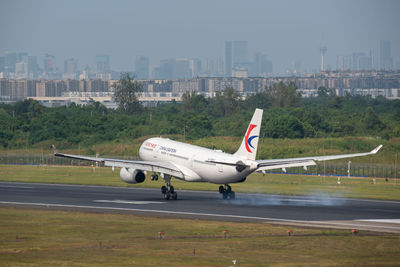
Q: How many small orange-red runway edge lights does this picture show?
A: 4